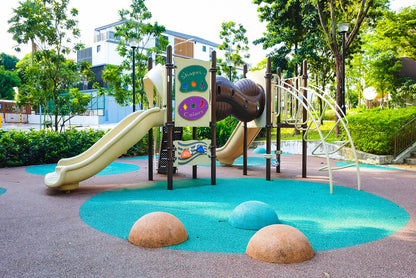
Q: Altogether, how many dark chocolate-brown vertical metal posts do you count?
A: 8